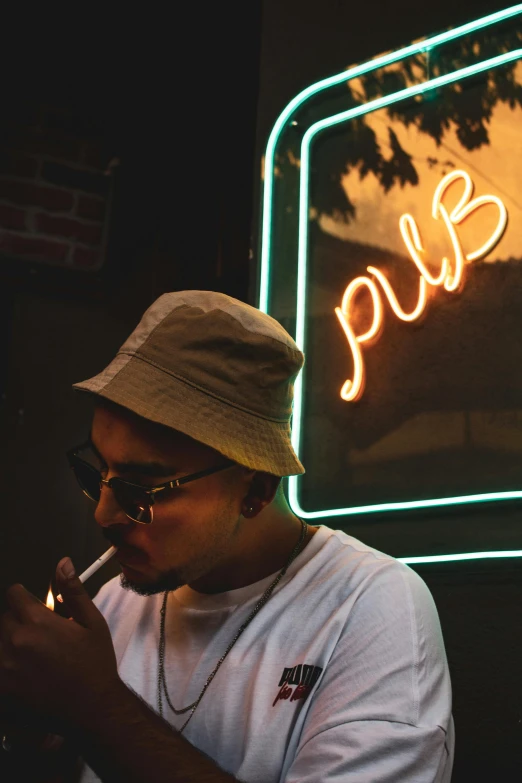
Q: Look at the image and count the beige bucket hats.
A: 1